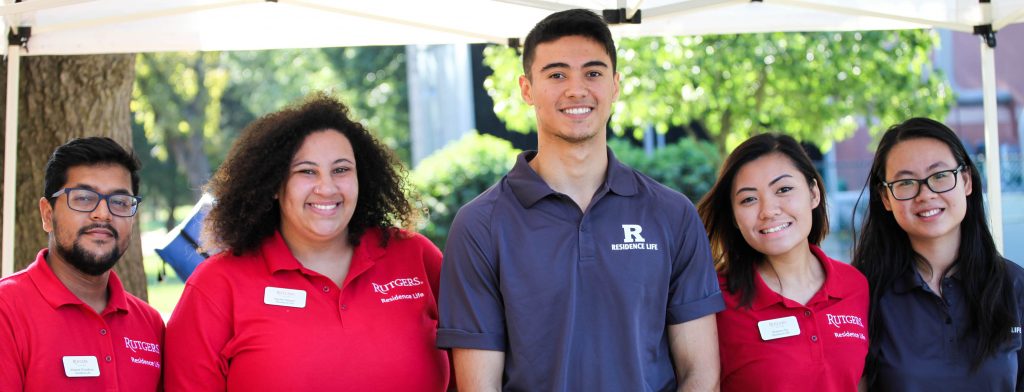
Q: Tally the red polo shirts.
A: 3